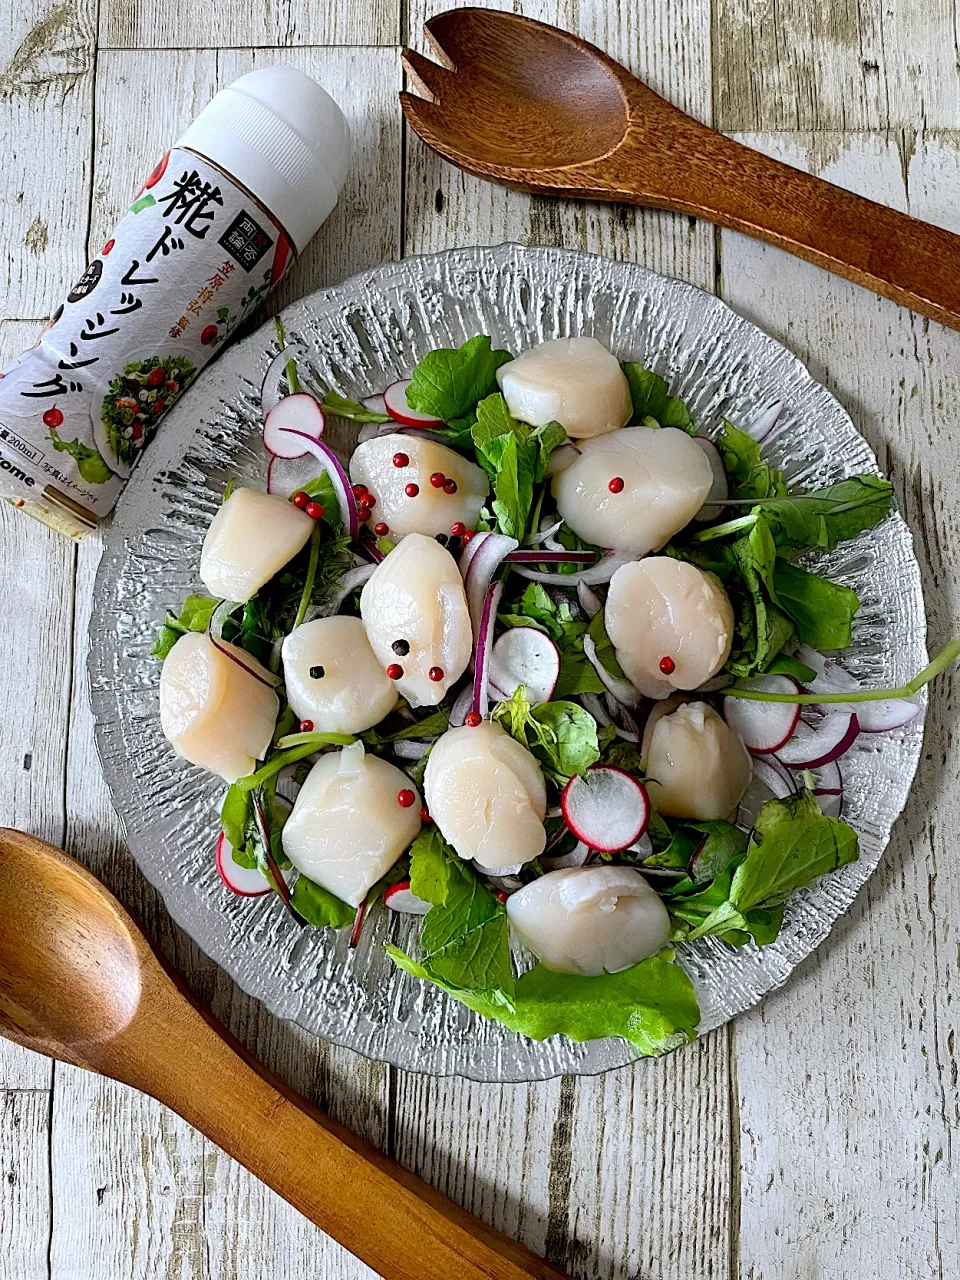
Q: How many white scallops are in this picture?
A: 12